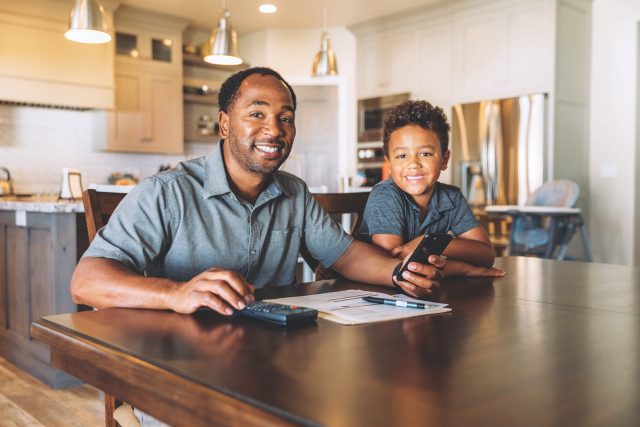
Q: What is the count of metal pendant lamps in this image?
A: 3